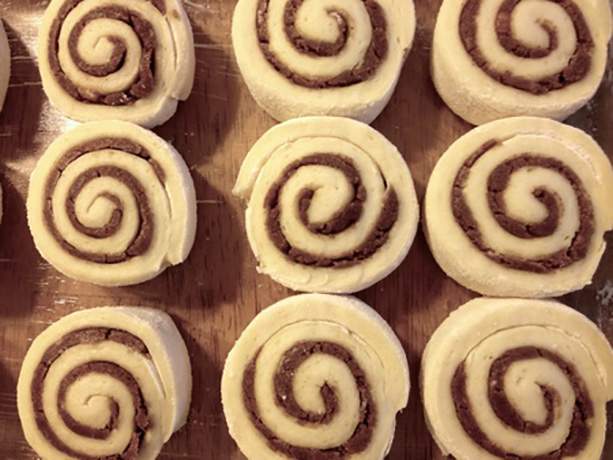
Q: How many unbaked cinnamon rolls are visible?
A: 9